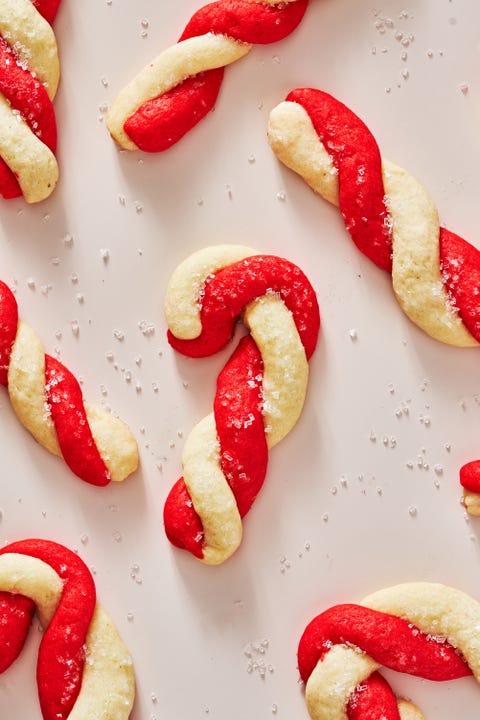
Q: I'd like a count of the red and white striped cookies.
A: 8